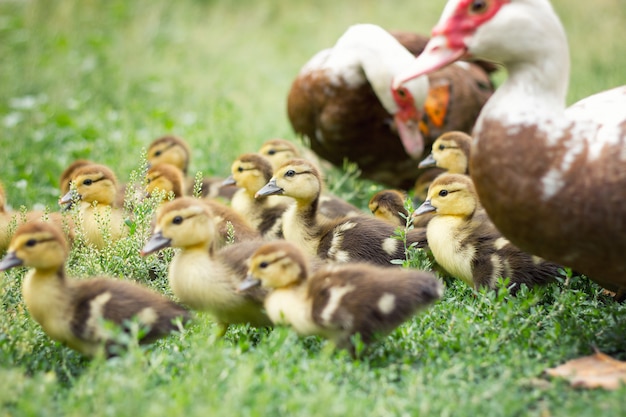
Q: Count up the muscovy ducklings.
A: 15